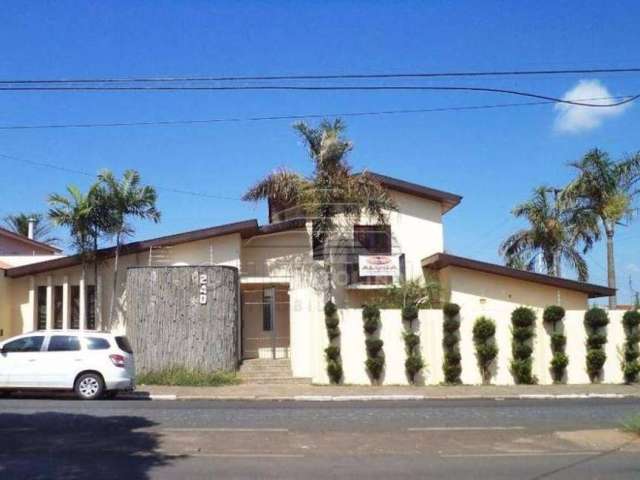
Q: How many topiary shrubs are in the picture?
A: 9